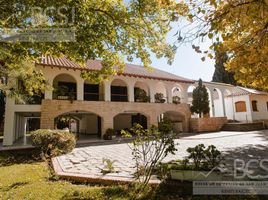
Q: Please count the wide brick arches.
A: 3